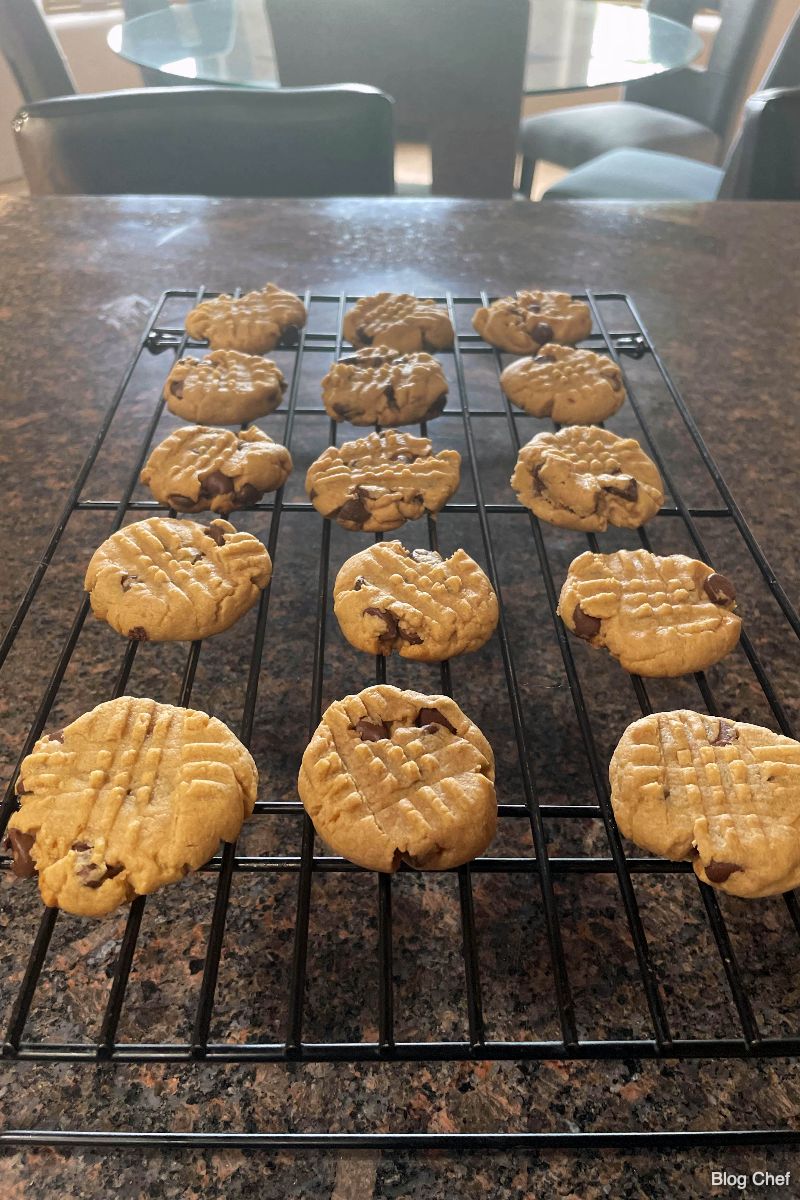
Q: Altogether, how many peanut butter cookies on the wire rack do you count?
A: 15